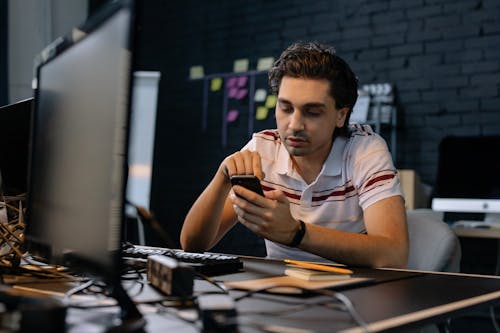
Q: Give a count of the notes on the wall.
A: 12